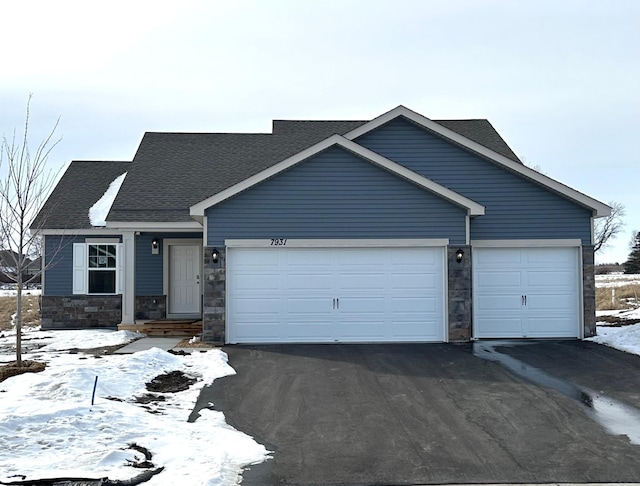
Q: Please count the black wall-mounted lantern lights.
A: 3